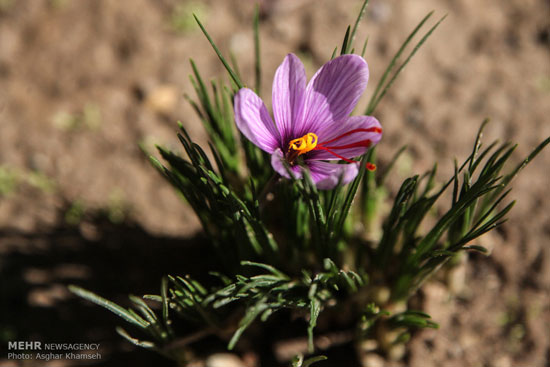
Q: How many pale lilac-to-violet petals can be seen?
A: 6